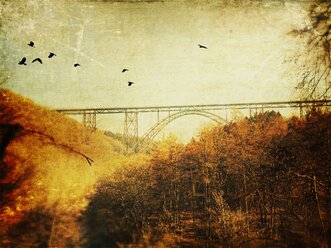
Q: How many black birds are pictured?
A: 8